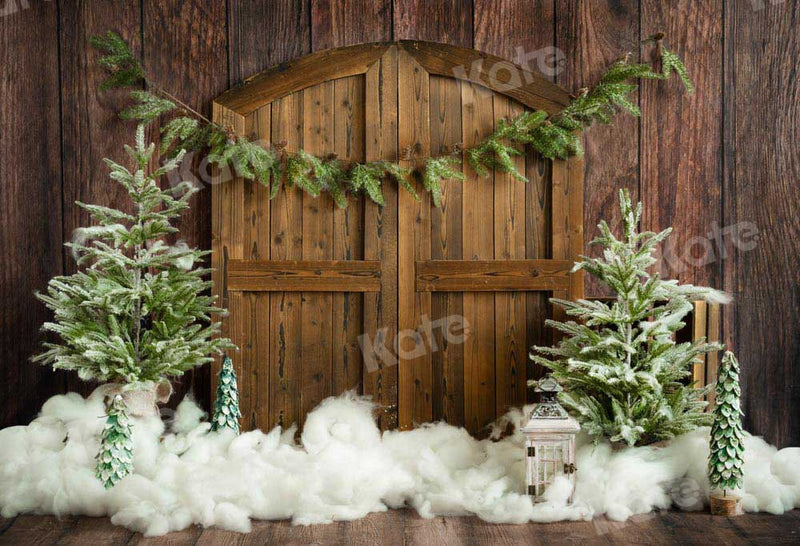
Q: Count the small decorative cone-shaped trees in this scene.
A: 3